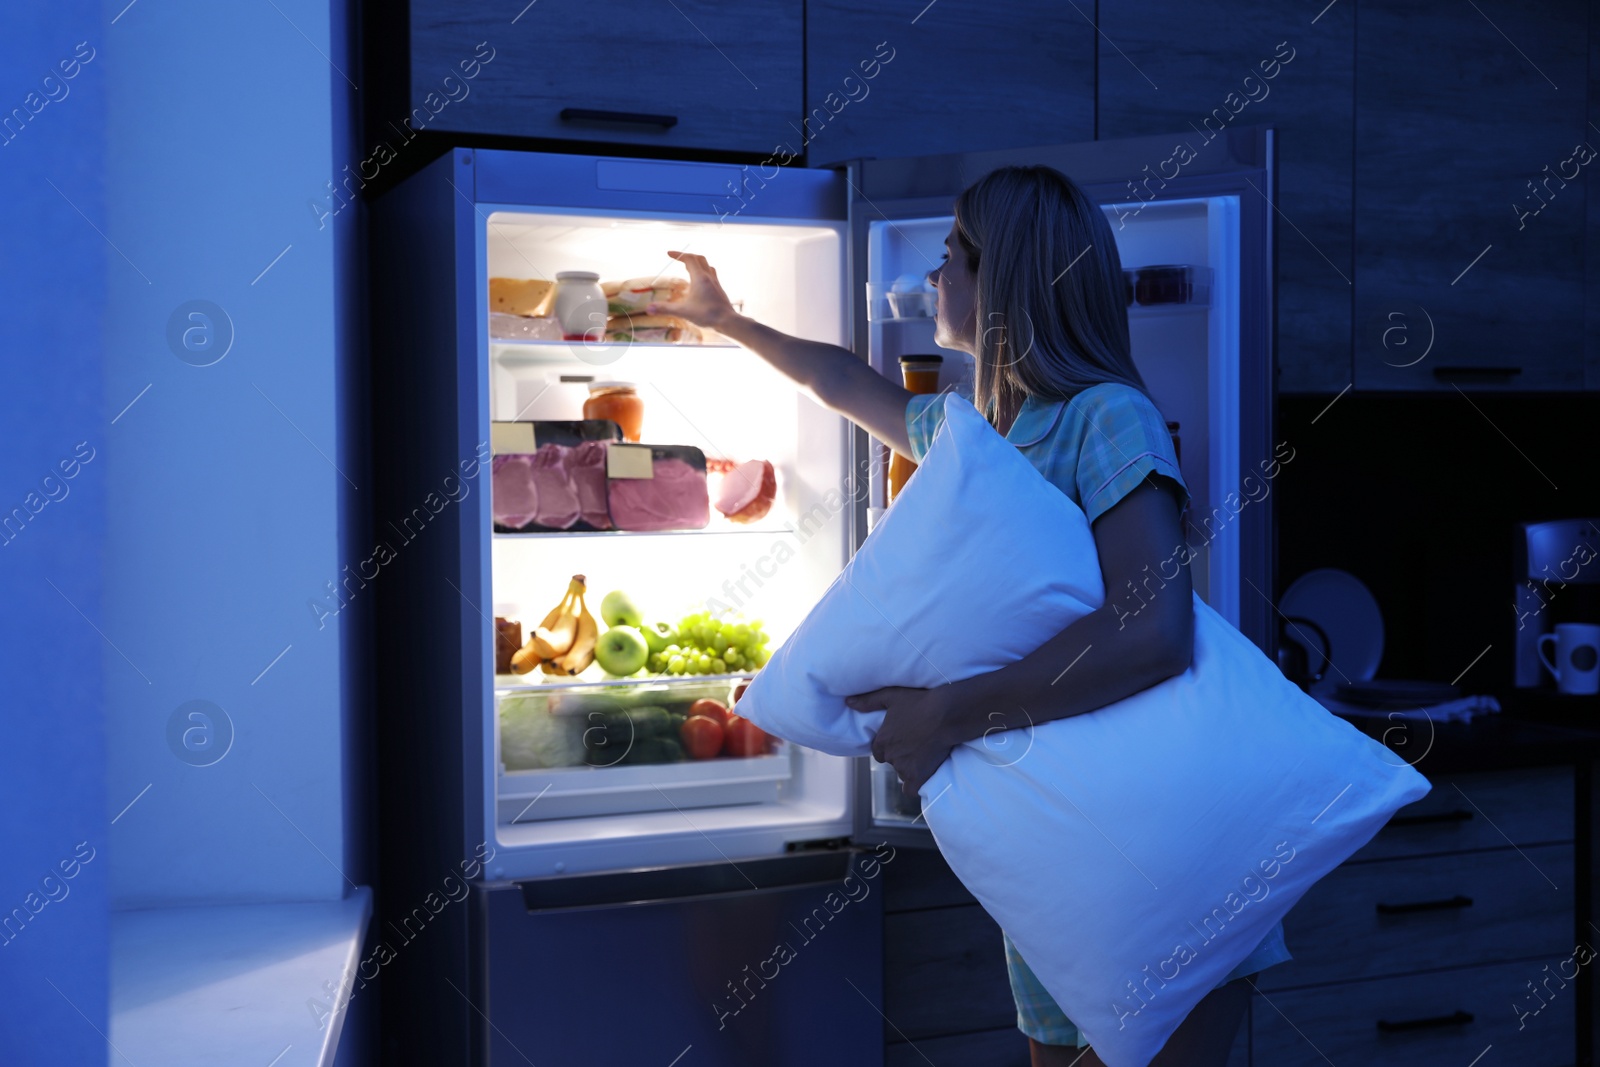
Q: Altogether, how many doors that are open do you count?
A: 1